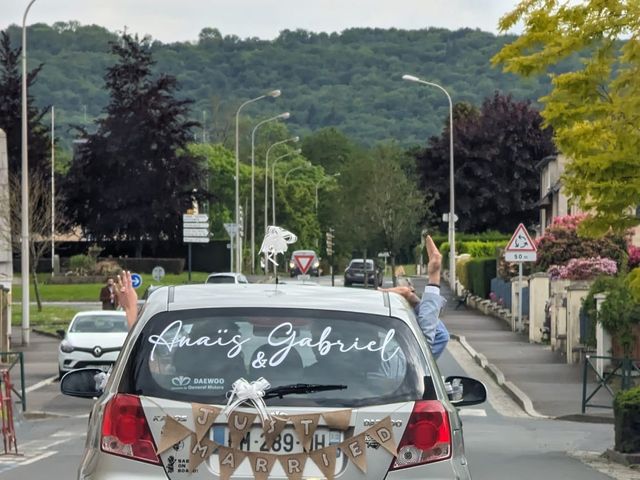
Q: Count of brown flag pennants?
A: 13